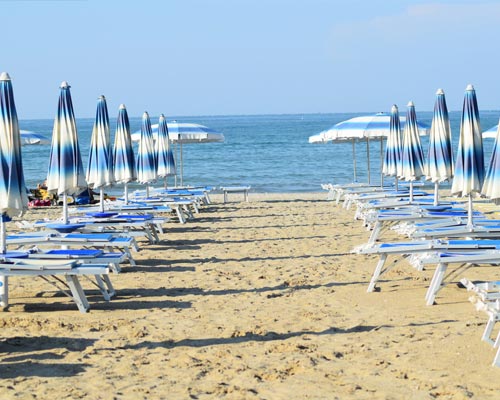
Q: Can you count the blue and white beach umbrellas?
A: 15